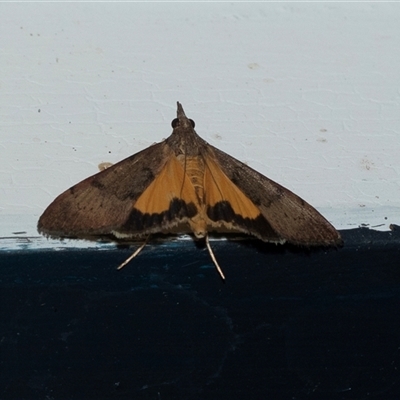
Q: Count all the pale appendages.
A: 2